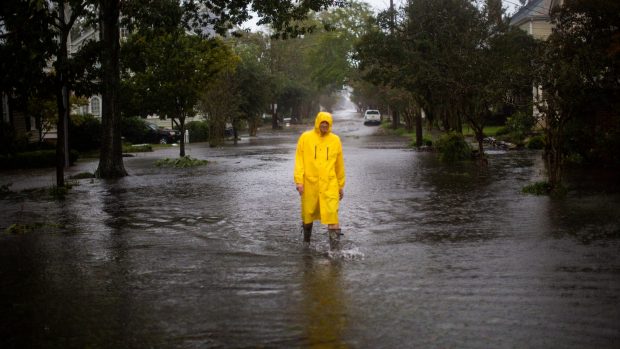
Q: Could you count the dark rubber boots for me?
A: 2